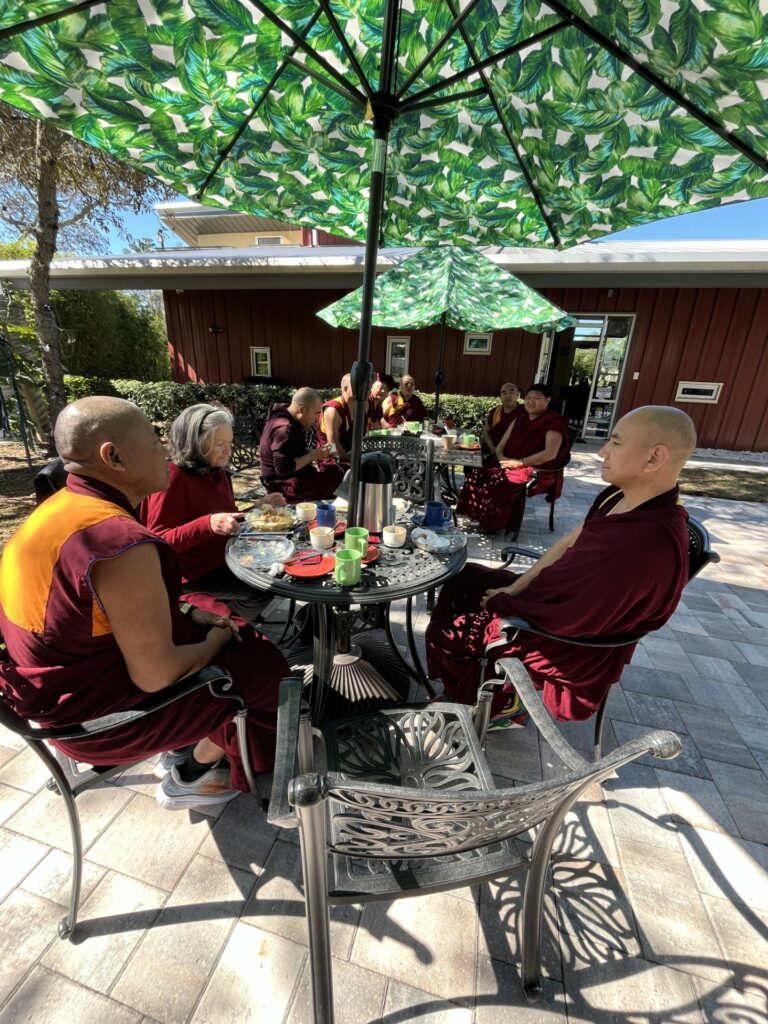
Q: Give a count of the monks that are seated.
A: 8